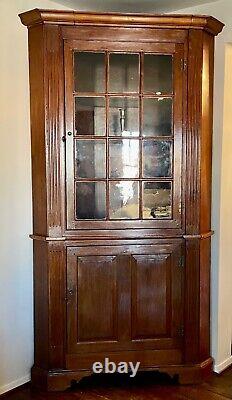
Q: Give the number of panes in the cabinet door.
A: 12